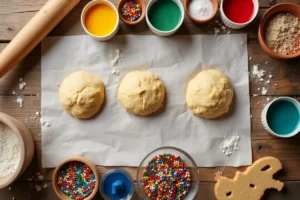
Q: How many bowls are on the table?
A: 11